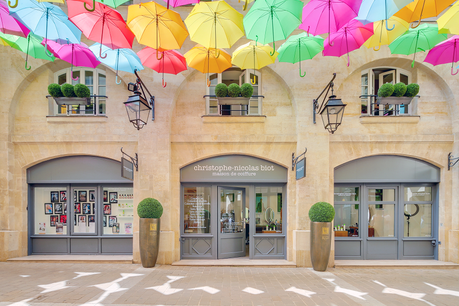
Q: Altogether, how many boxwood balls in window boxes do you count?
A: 9